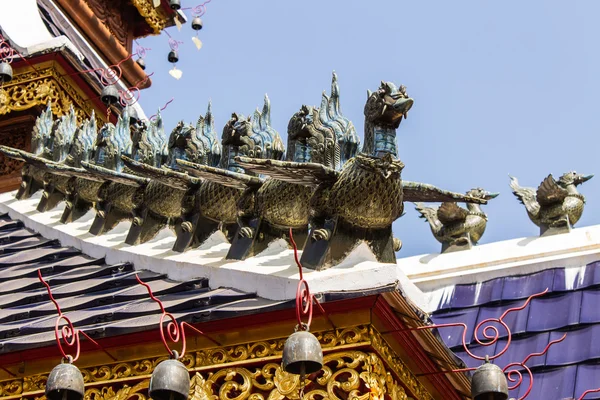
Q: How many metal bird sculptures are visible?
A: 10